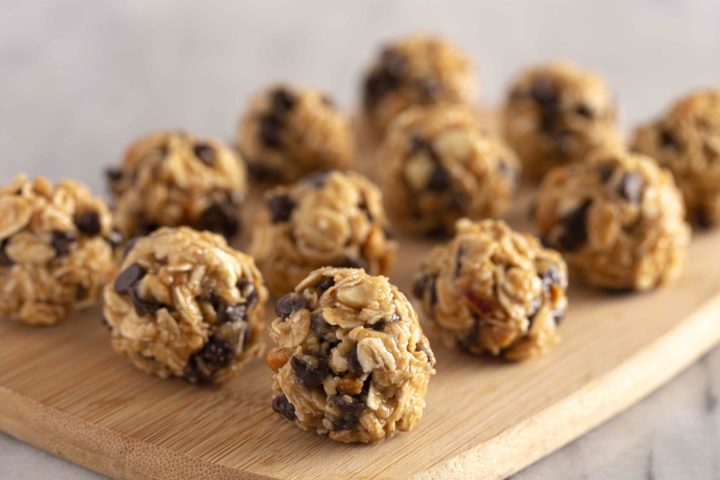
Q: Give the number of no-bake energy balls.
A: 12